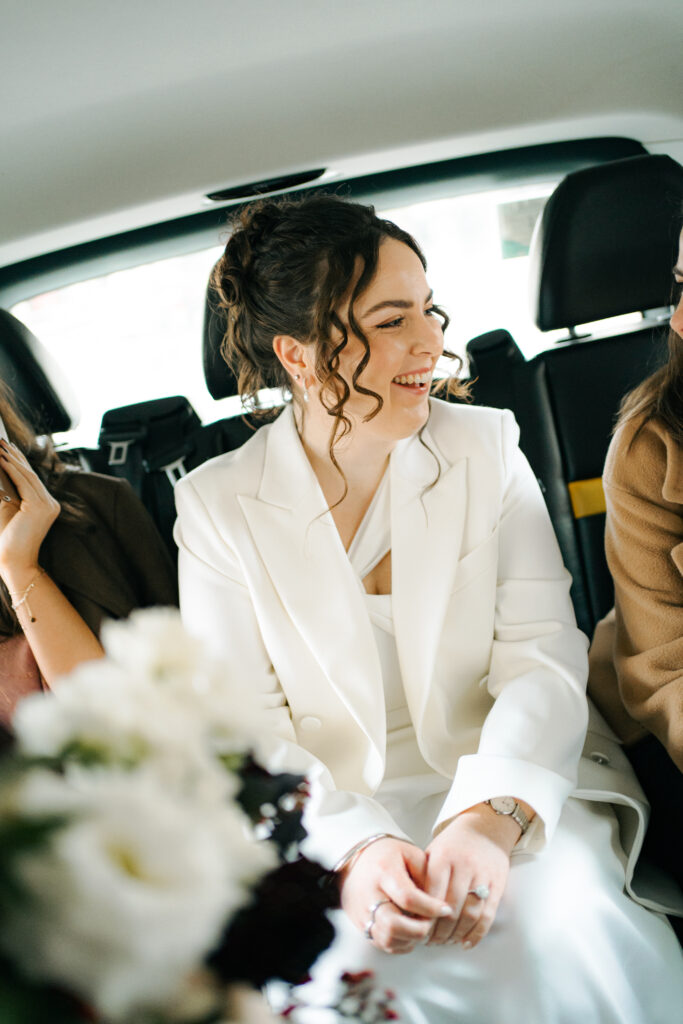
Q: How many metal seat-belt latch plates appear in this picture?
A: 2